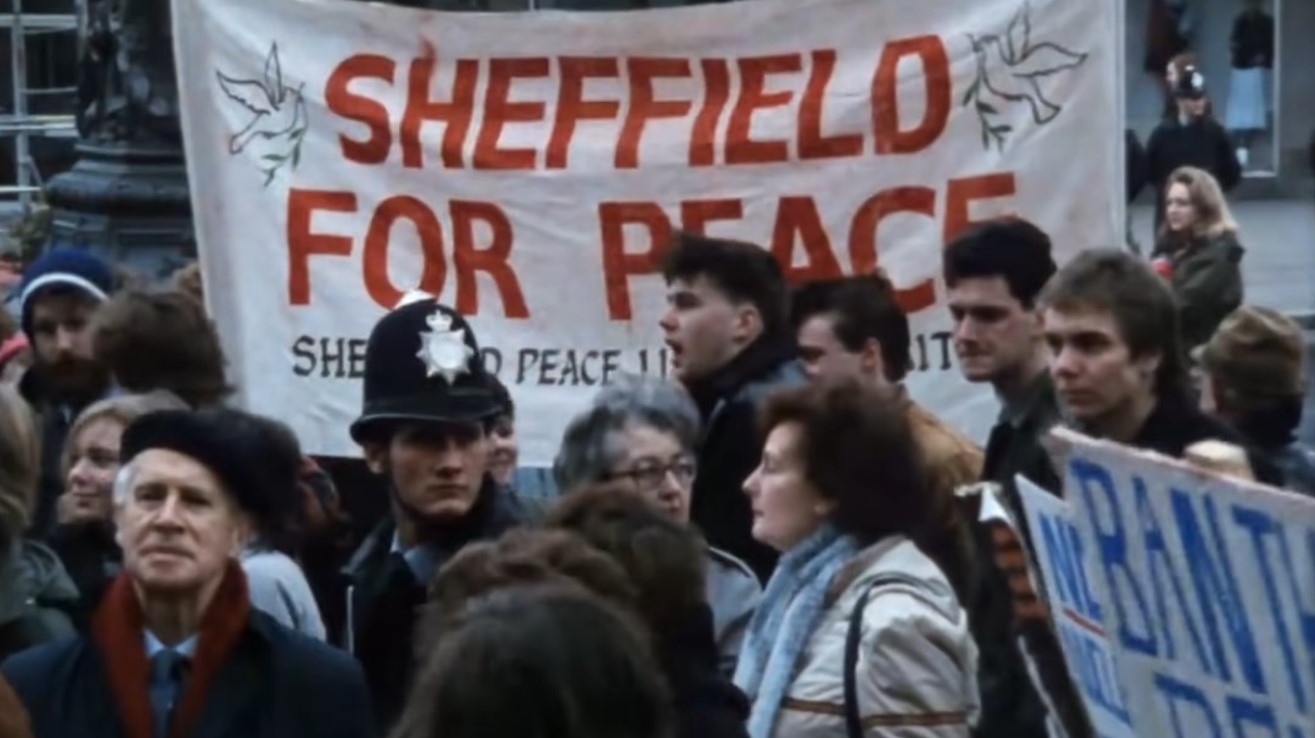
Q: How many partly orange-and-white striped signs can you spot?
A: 1